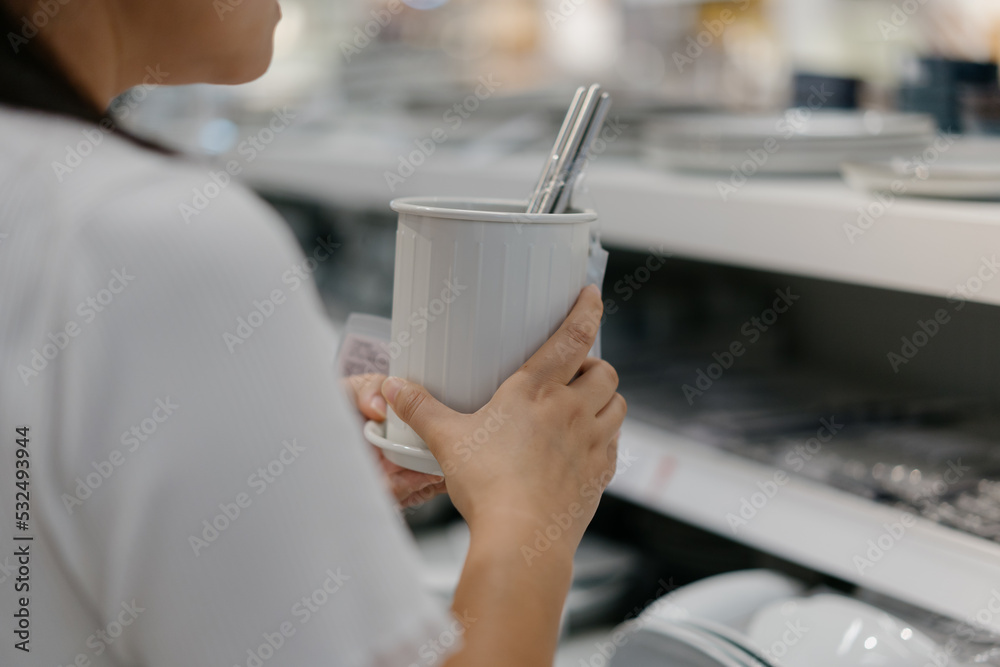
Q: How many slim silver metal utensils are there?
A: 3